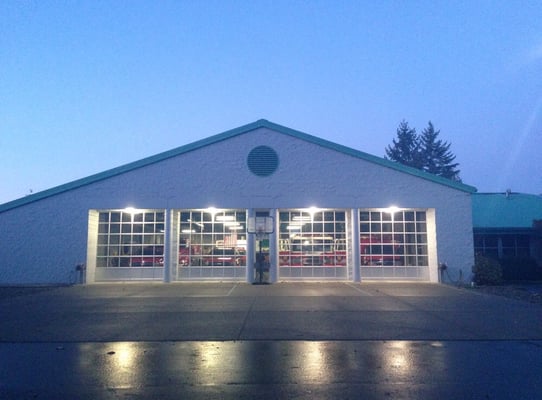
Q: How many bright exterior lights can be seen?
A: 4